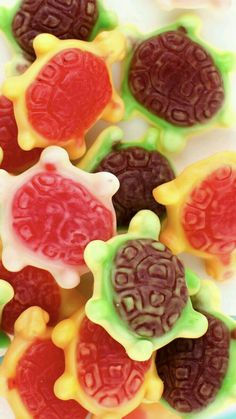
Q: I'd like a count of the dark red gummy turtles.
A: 5